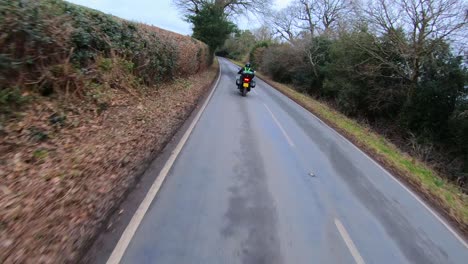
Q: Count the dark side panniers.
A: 2